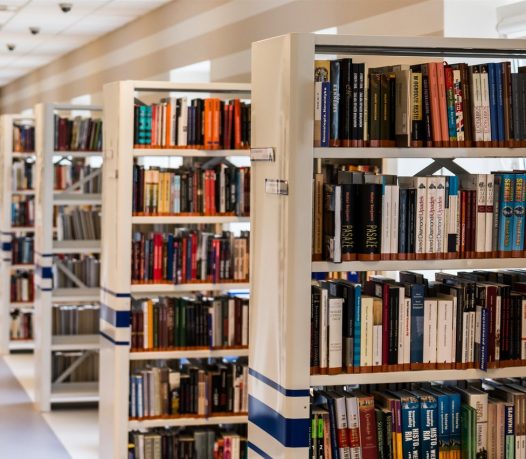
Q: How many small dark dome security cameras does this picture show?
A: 3